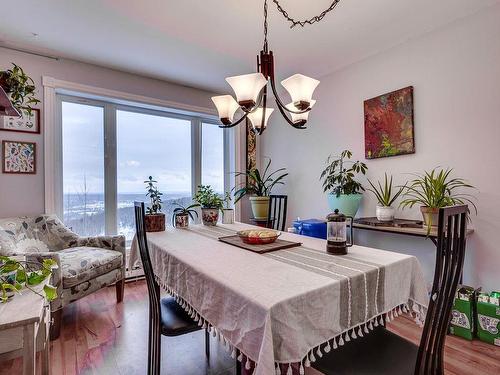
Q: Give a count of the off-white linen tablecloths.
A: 1